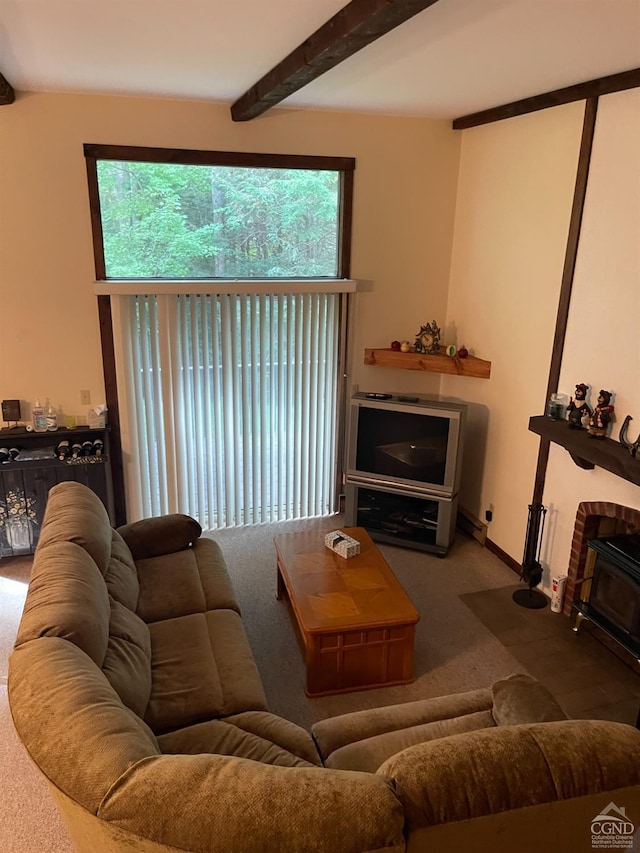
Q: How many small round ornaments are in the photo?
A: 4